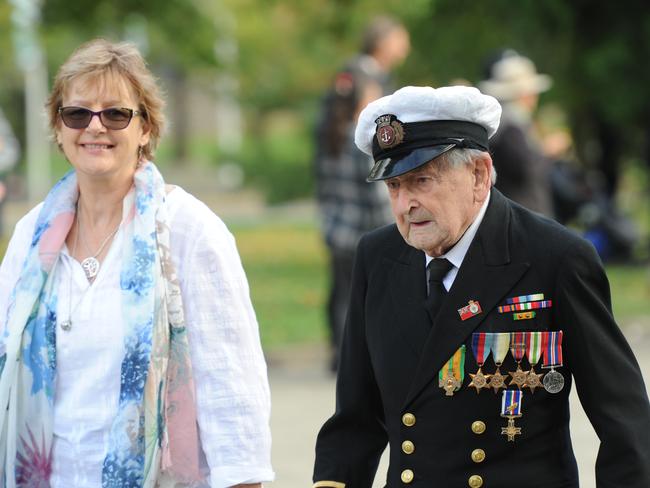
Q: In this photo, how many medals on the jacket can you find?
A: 7